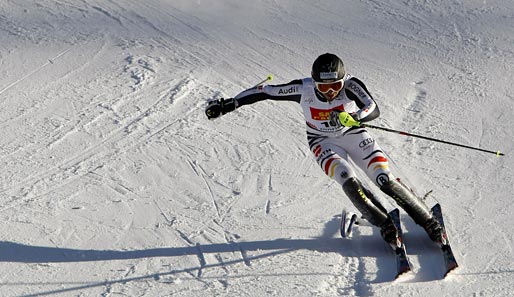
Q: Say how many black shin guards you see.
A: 2